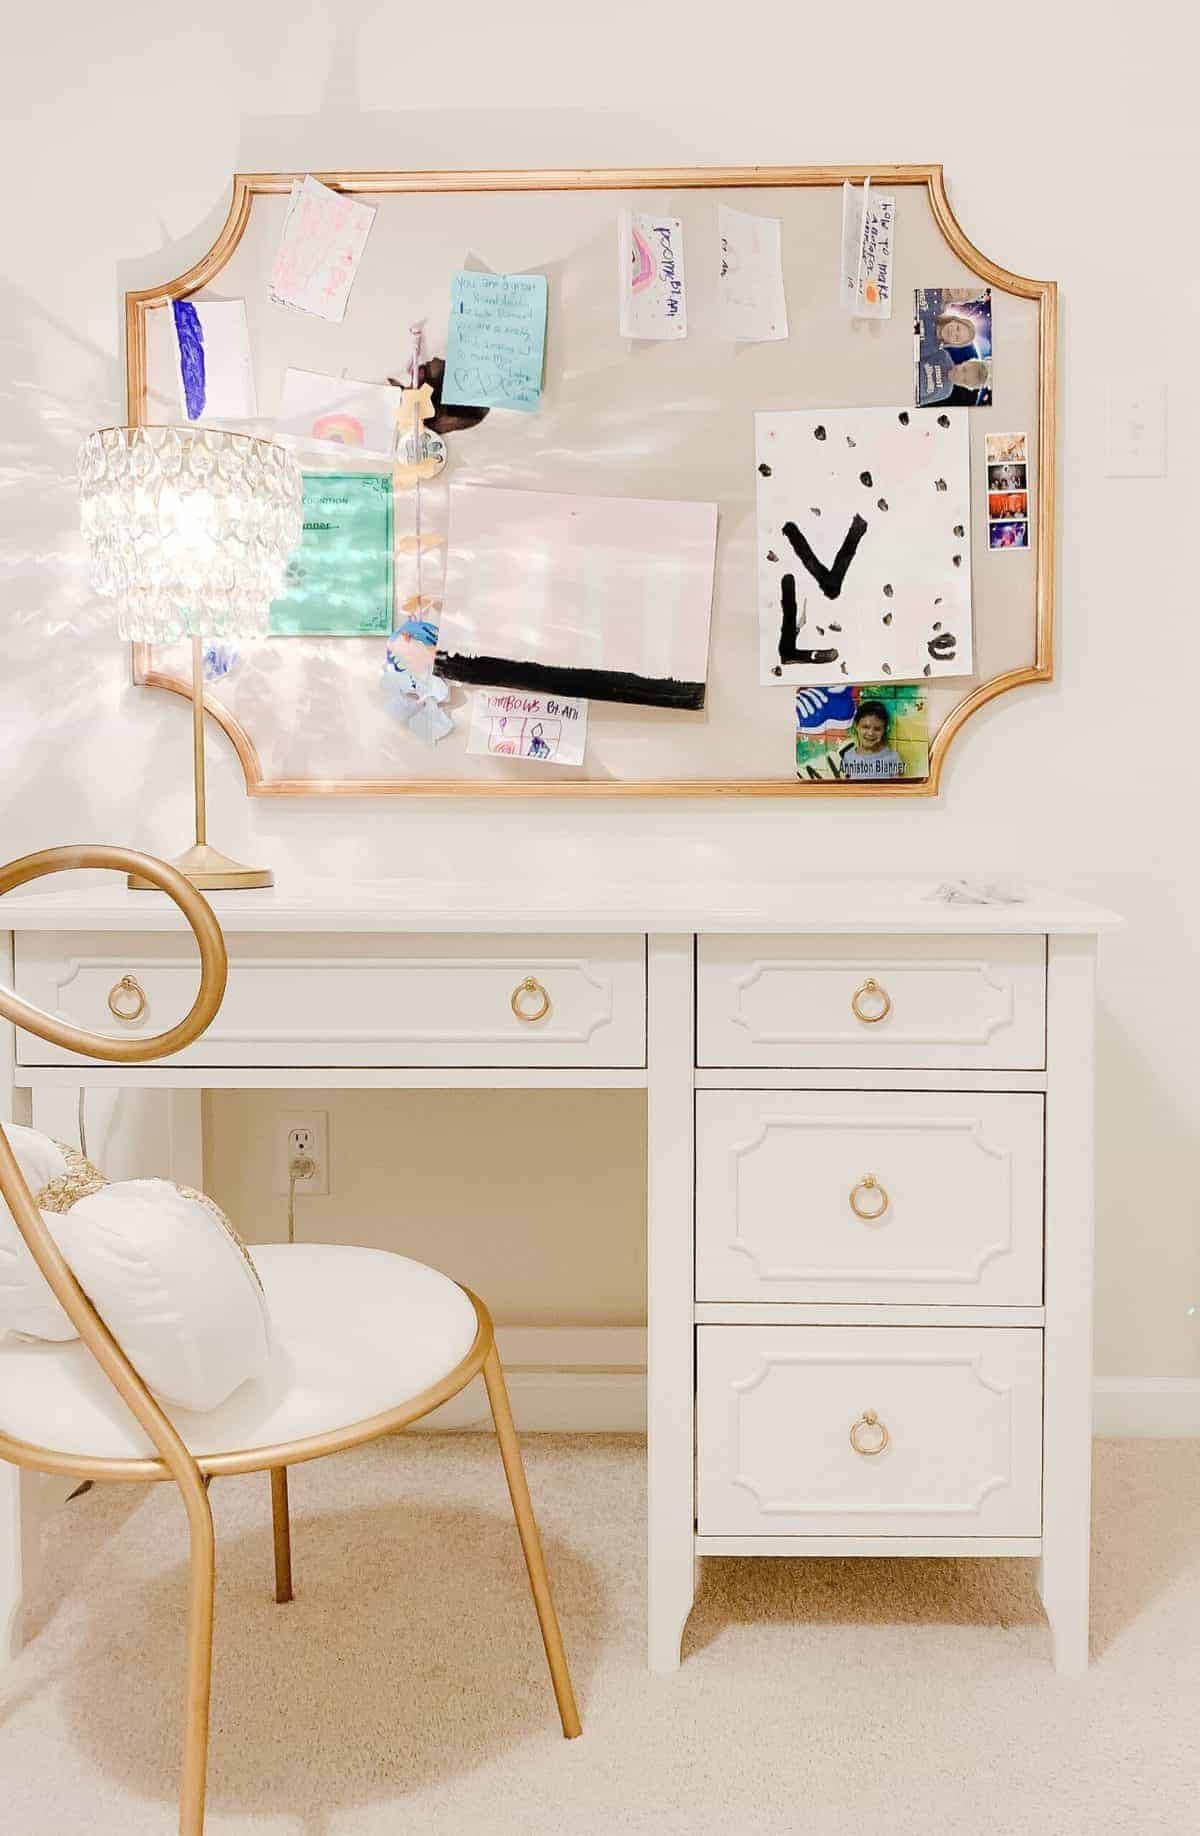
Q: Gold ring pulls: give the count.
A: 5